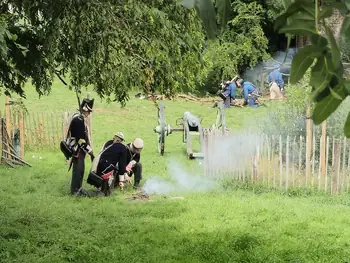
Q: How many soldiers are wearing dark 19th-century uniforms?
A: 3